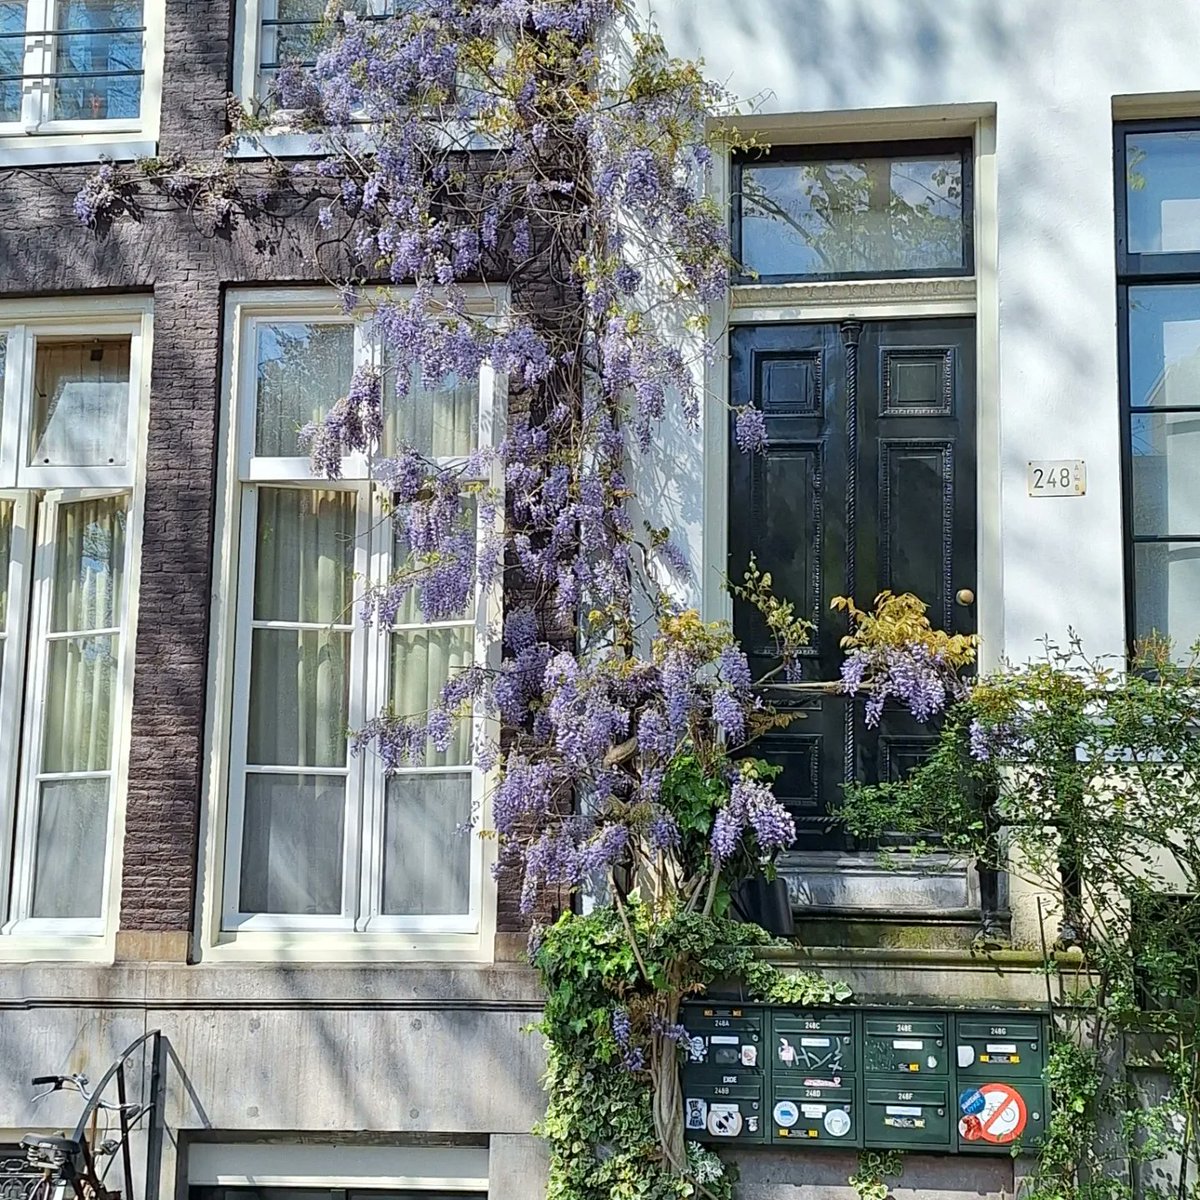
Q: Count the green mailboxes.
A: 8